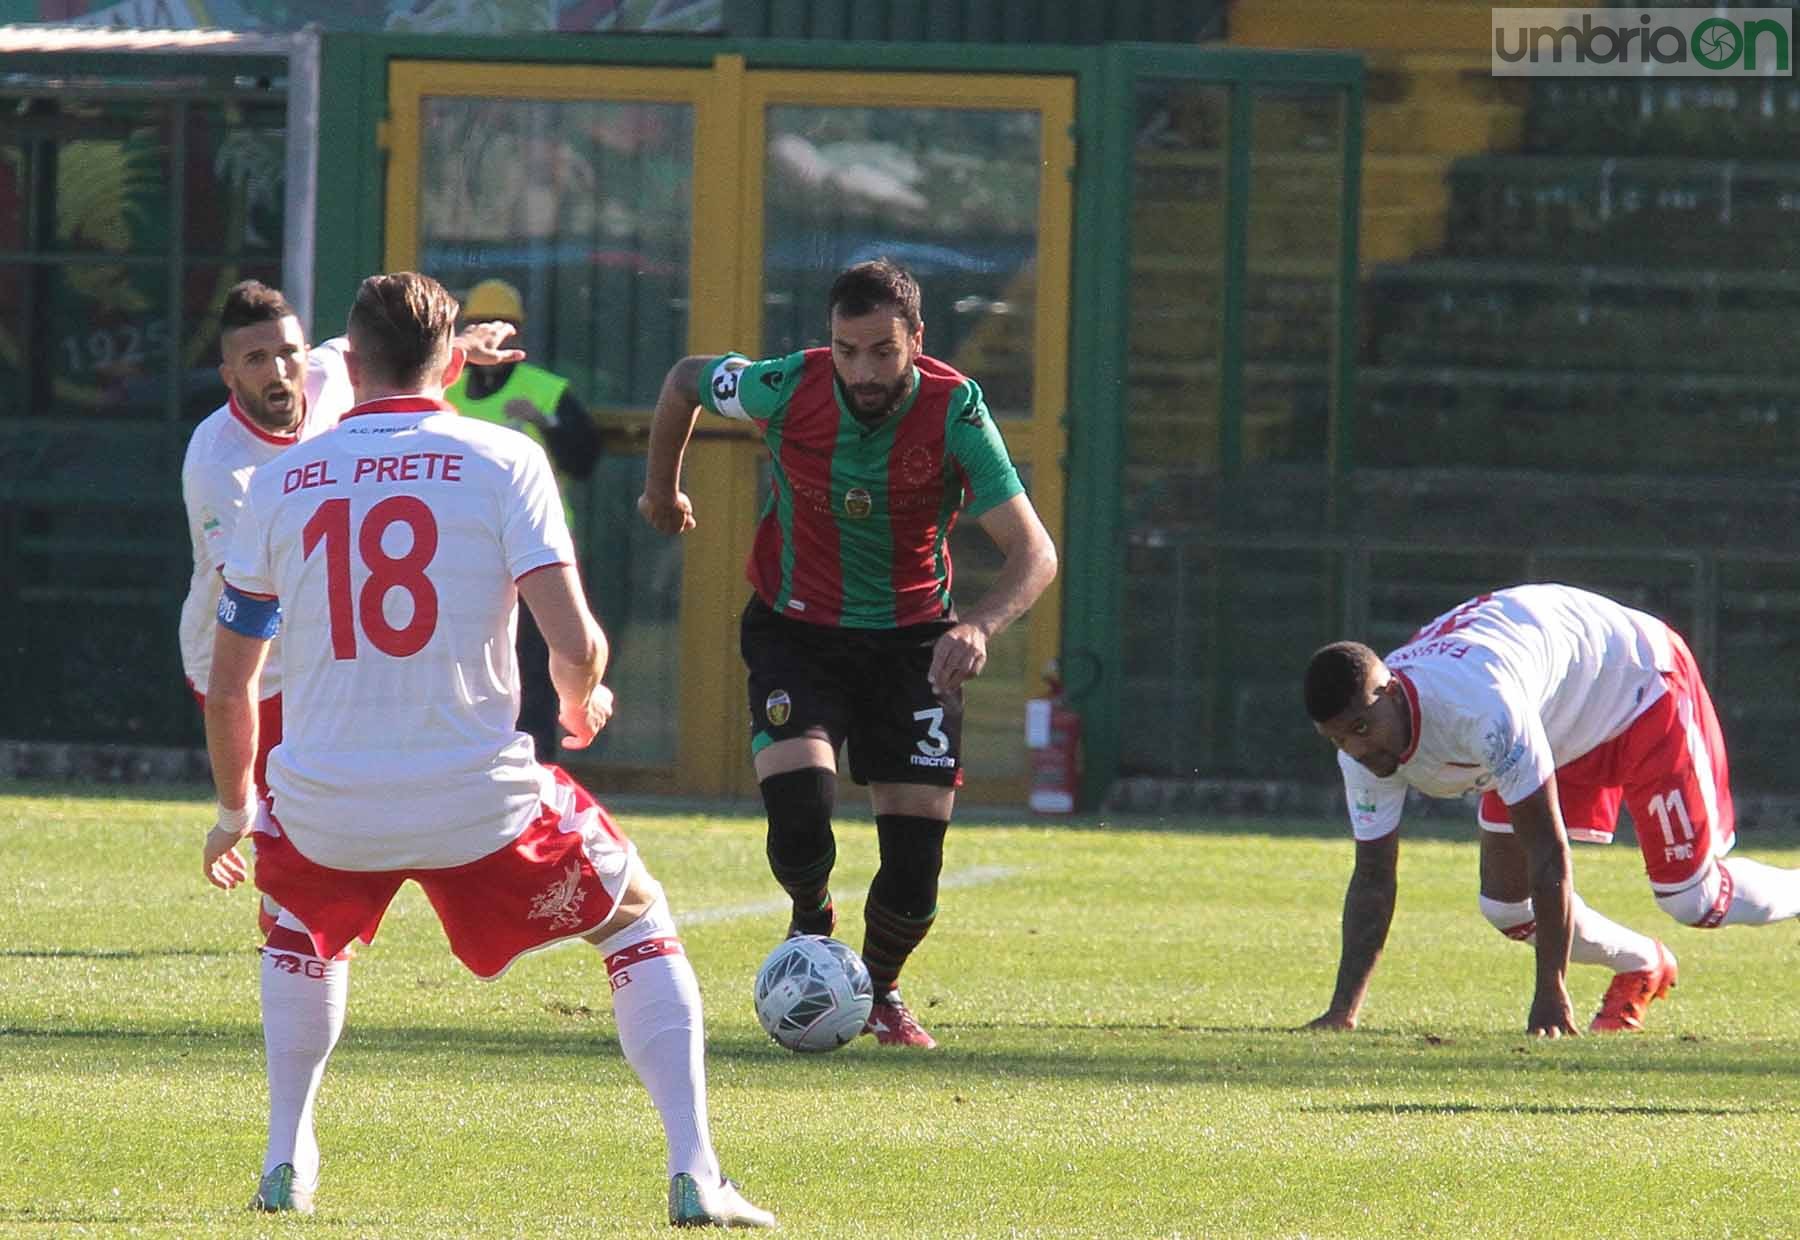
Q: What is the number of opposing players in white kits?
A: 3